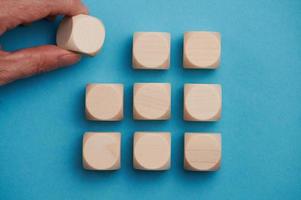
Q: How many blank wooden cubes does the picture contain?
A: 9